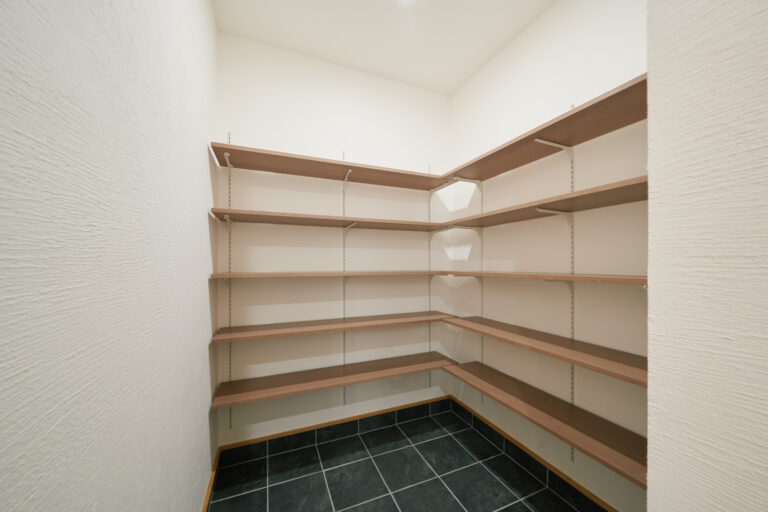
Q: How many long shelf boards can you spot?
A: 10